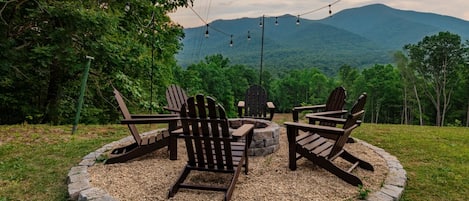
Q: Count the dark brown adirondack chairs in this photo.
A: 6